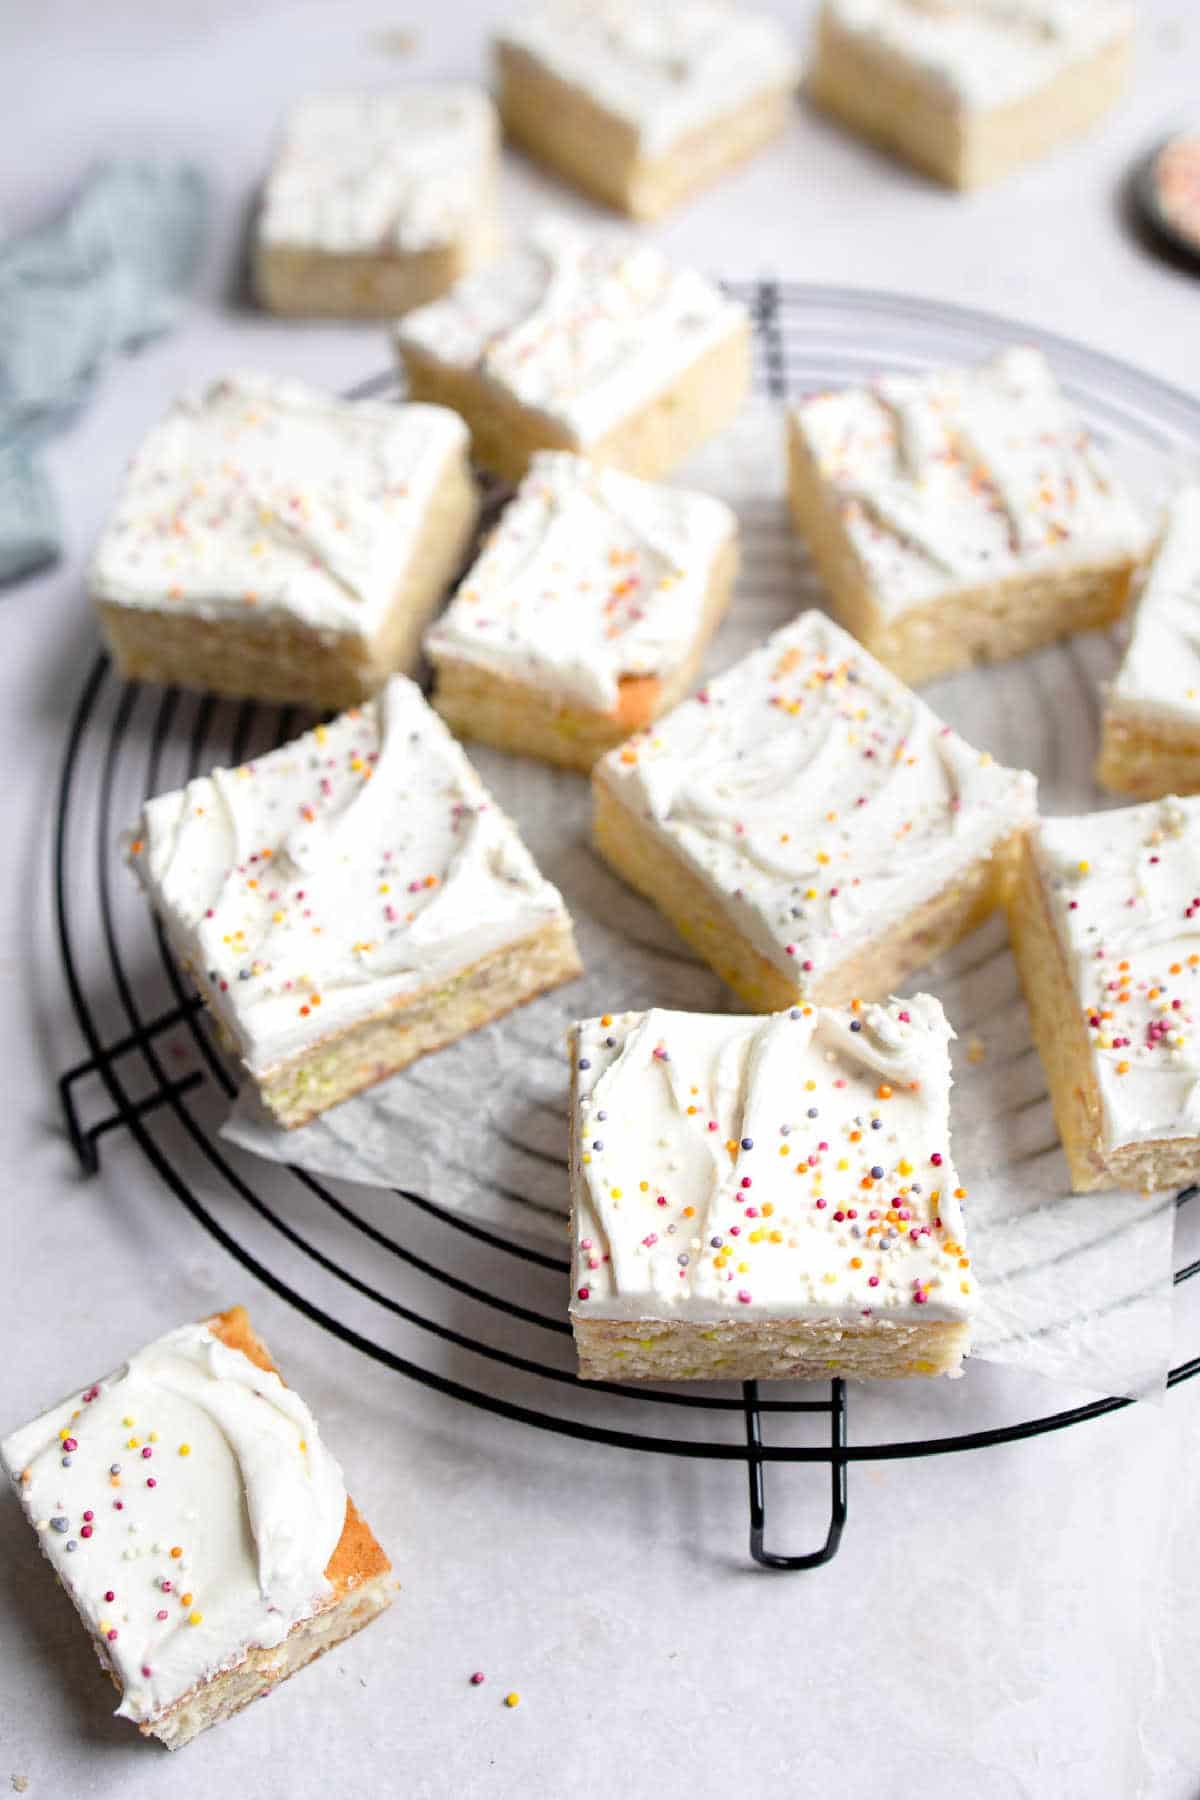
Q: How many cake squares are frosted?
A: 13